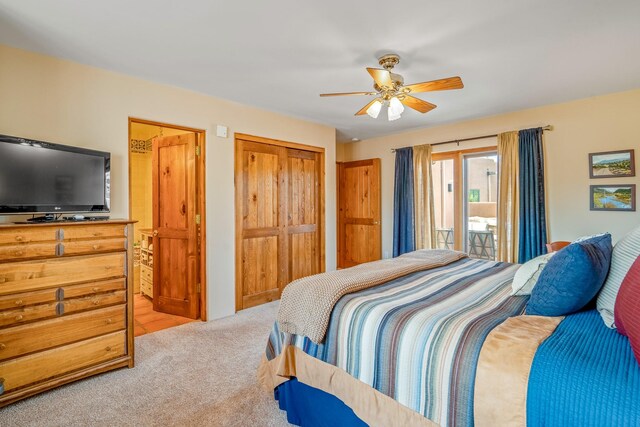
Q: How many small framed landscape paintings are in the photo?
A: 2